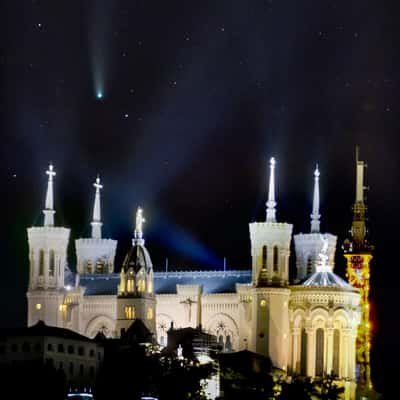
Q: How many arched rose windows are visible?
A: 3